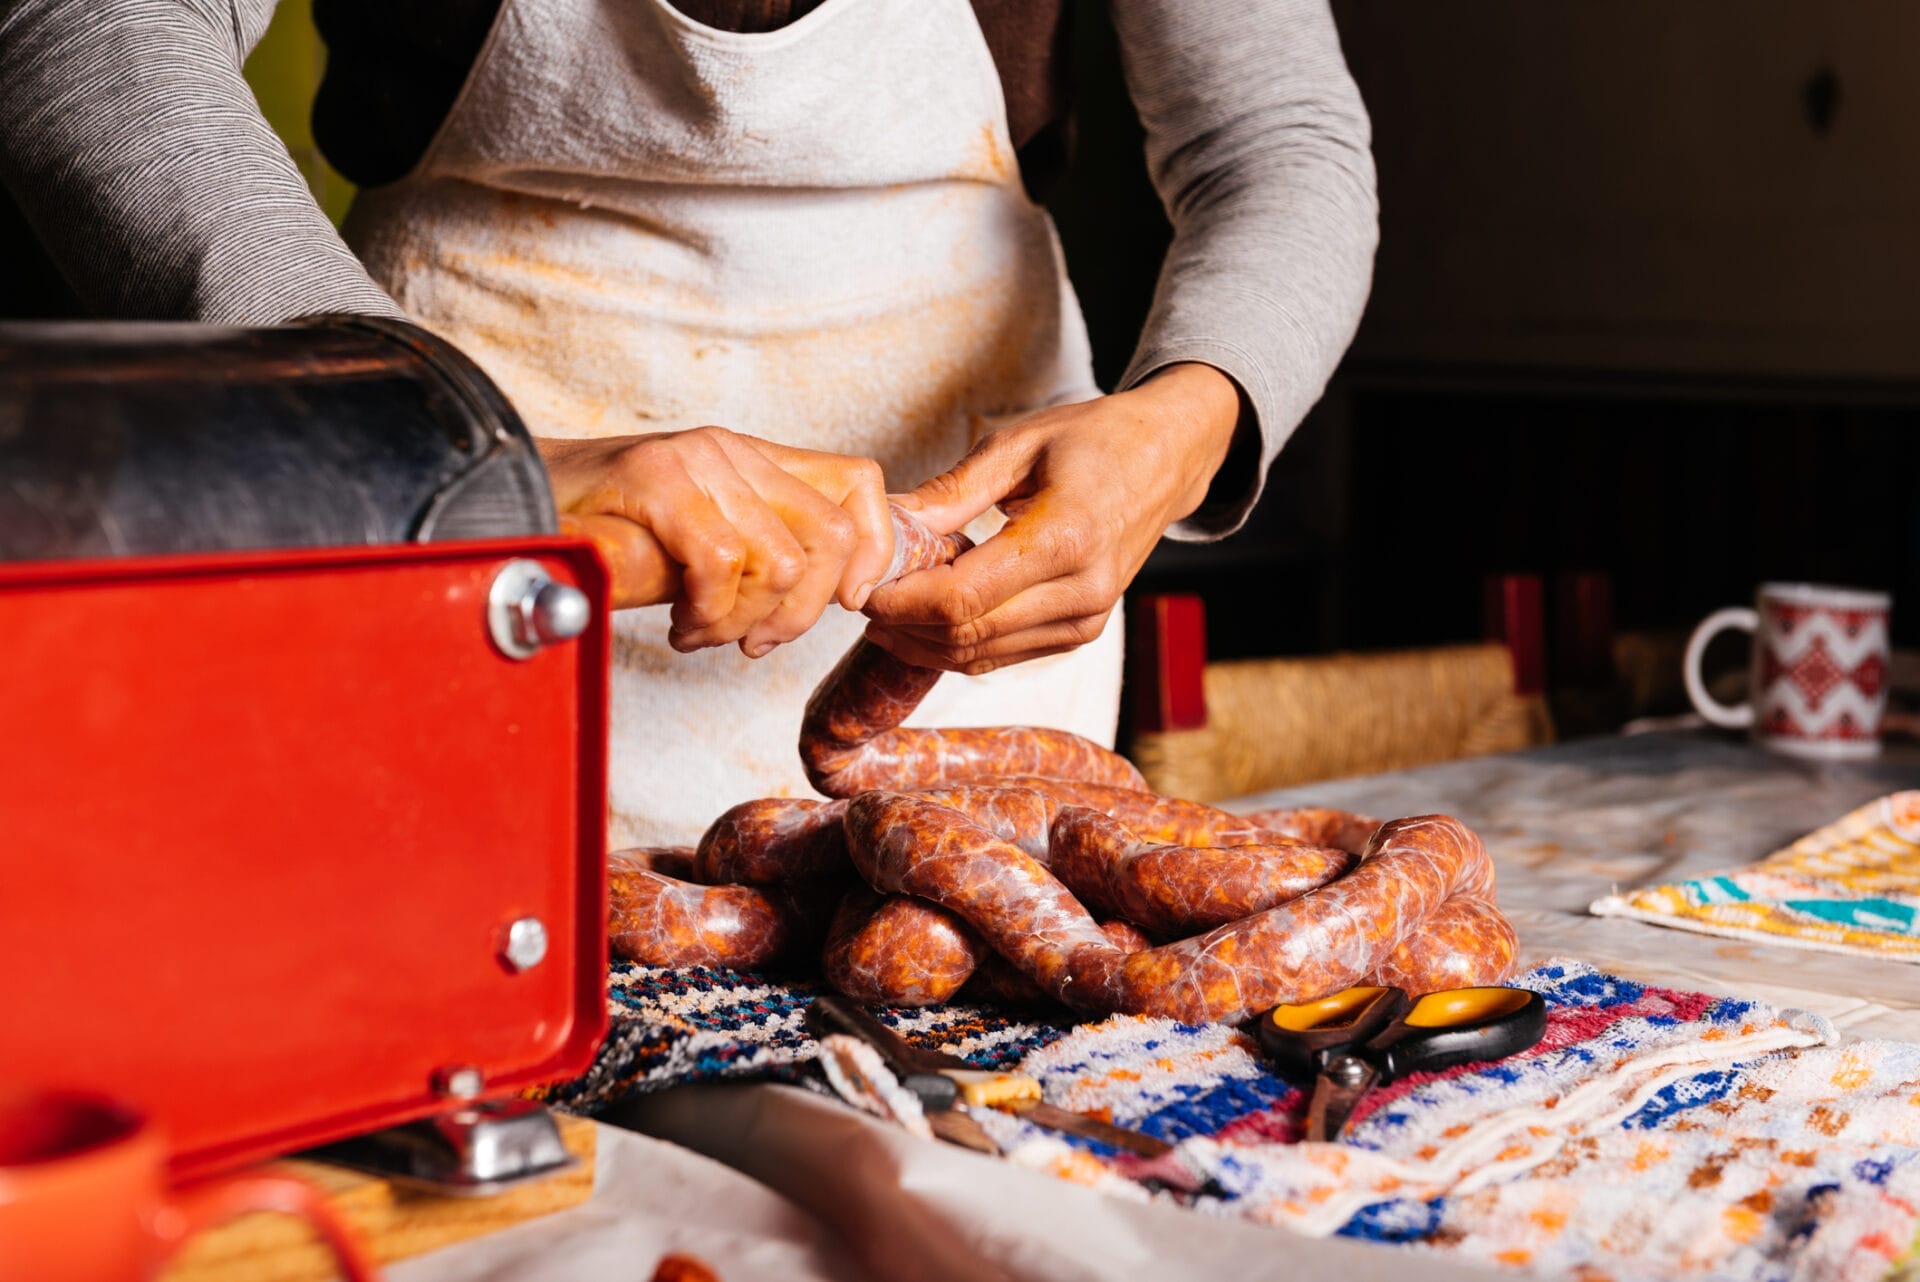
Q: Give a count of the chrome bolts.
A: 3